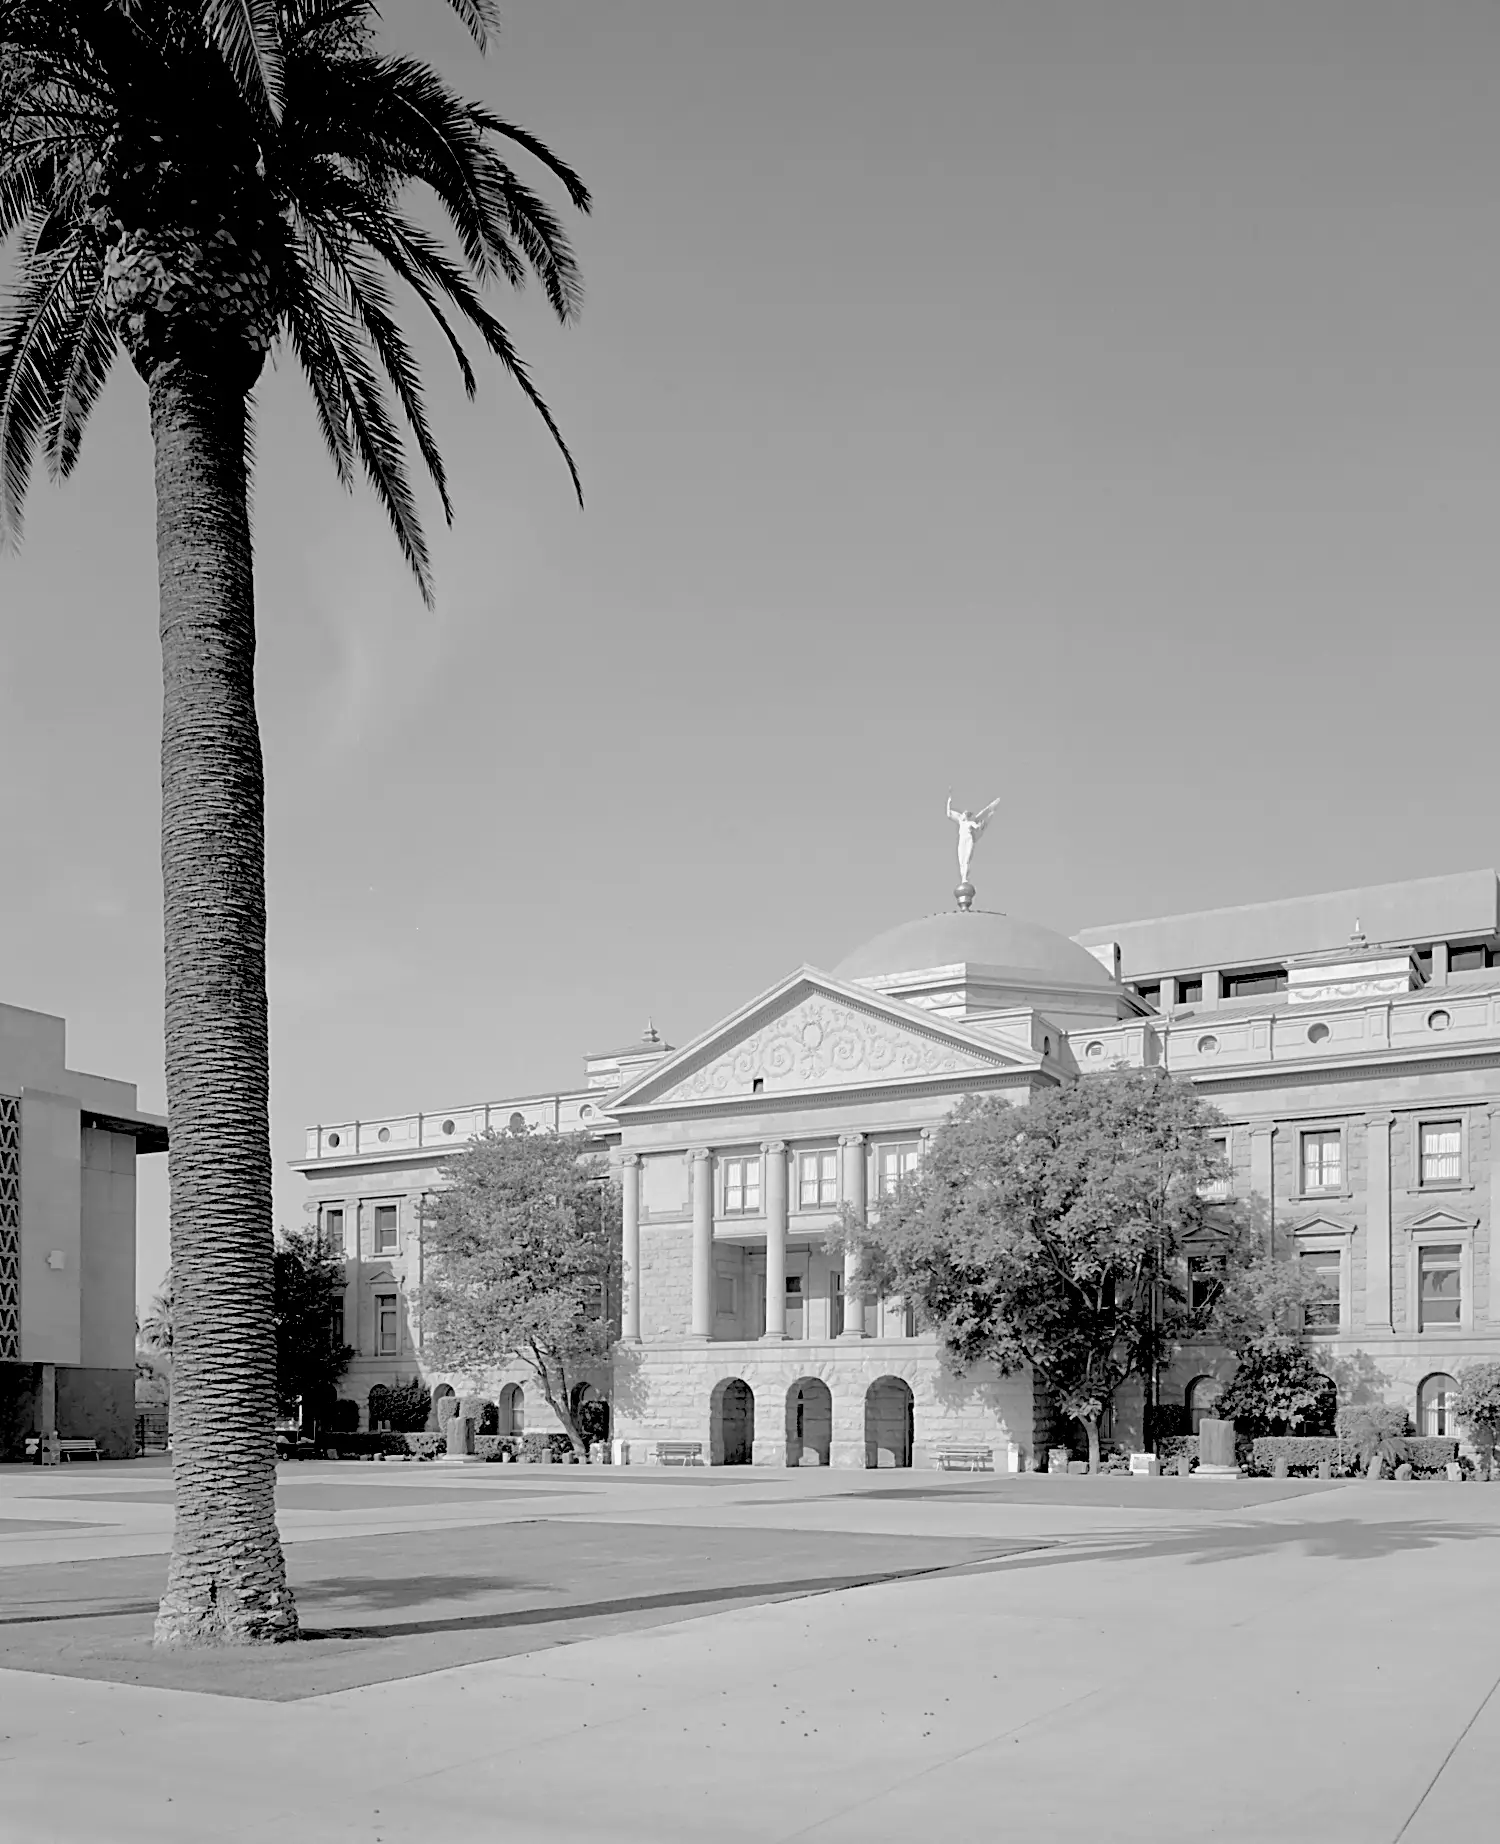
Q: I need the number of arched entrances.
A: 3